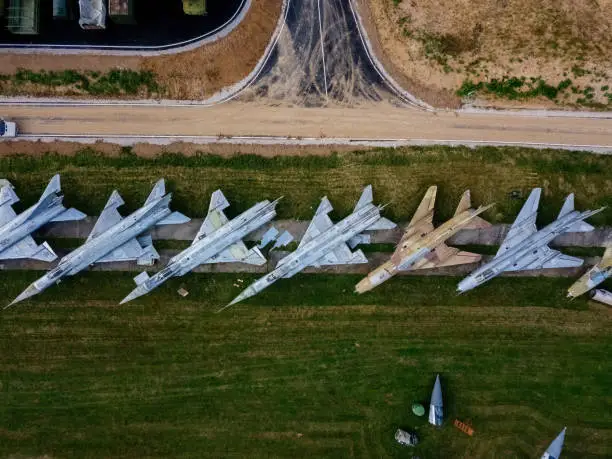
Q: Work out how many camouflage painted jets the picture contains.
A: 2